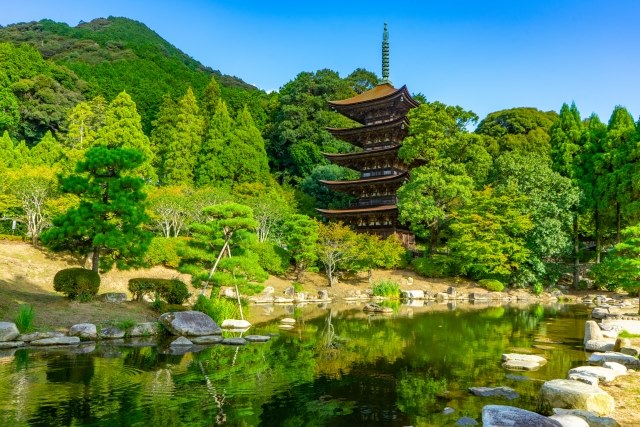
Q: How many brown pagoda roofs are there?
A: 5